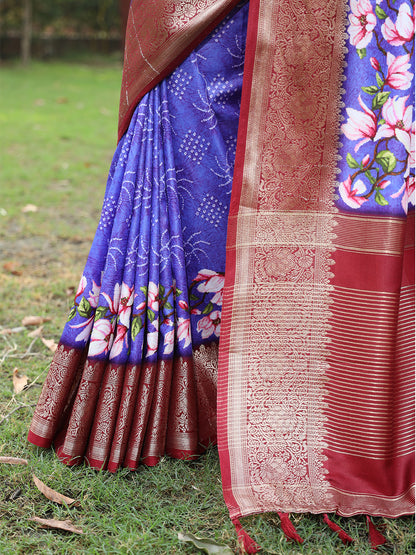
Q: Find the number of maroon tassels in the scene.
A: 4